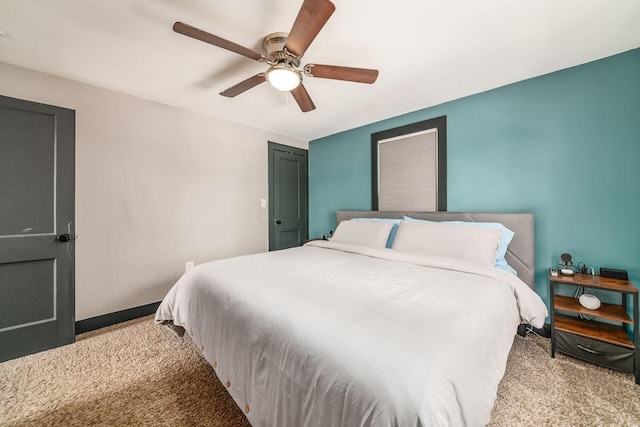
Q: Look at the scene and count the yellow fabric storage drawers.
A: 0